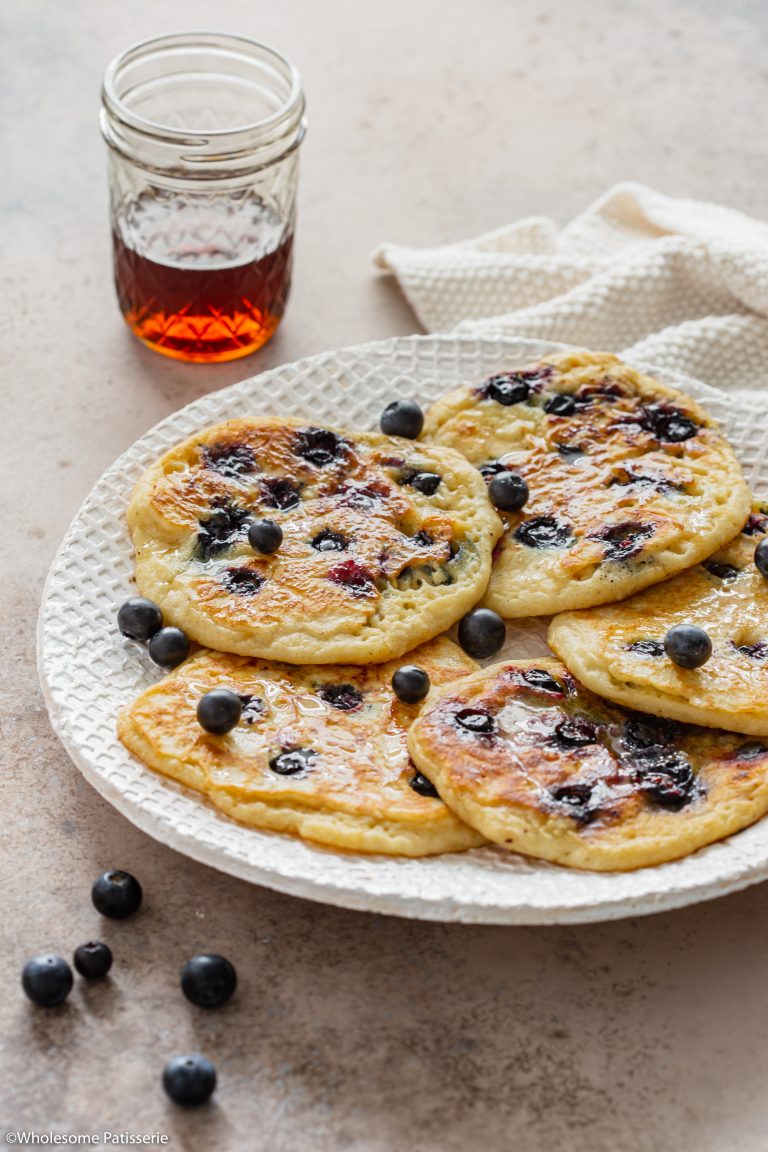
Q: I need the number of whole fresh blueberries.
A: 15